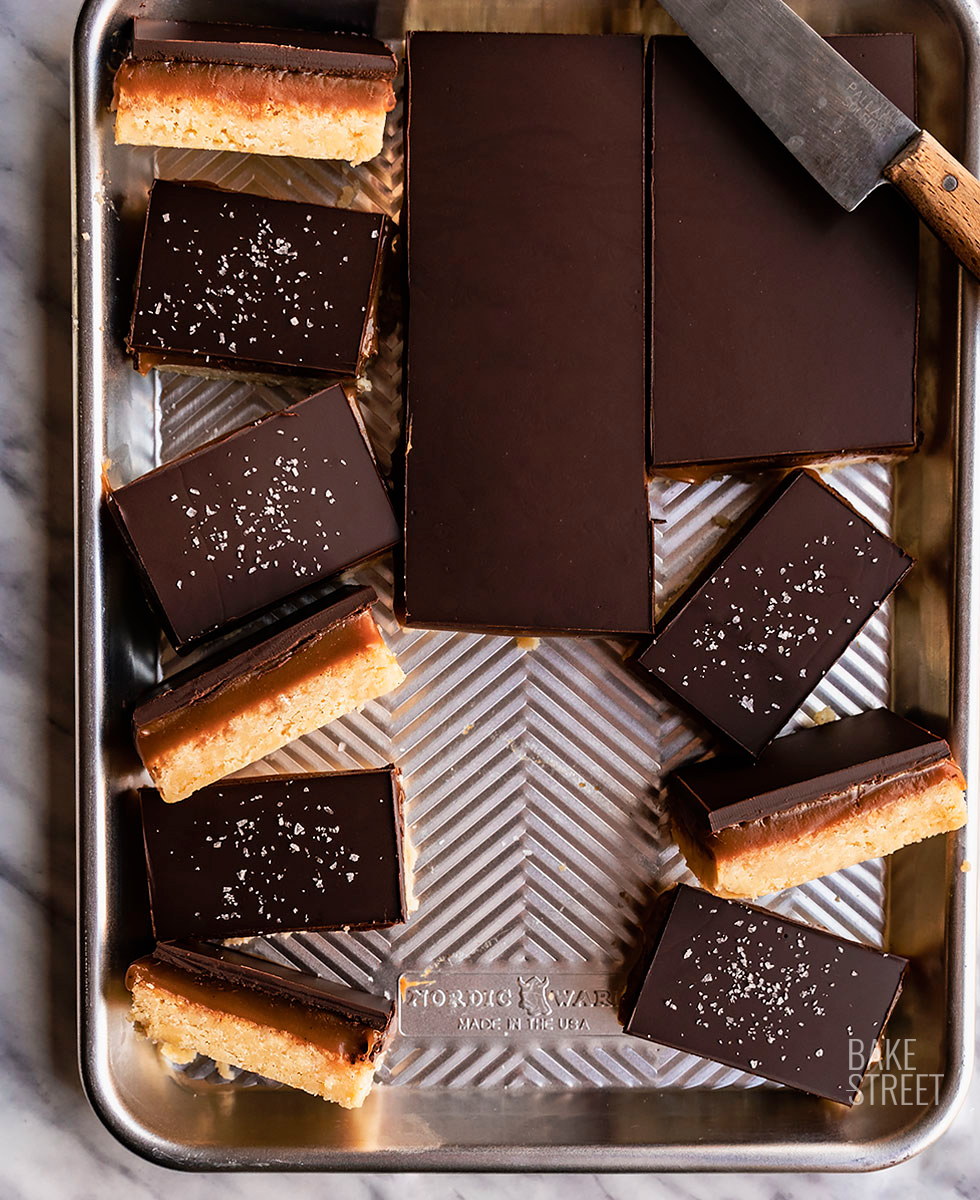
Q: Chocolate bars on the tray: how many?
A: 11